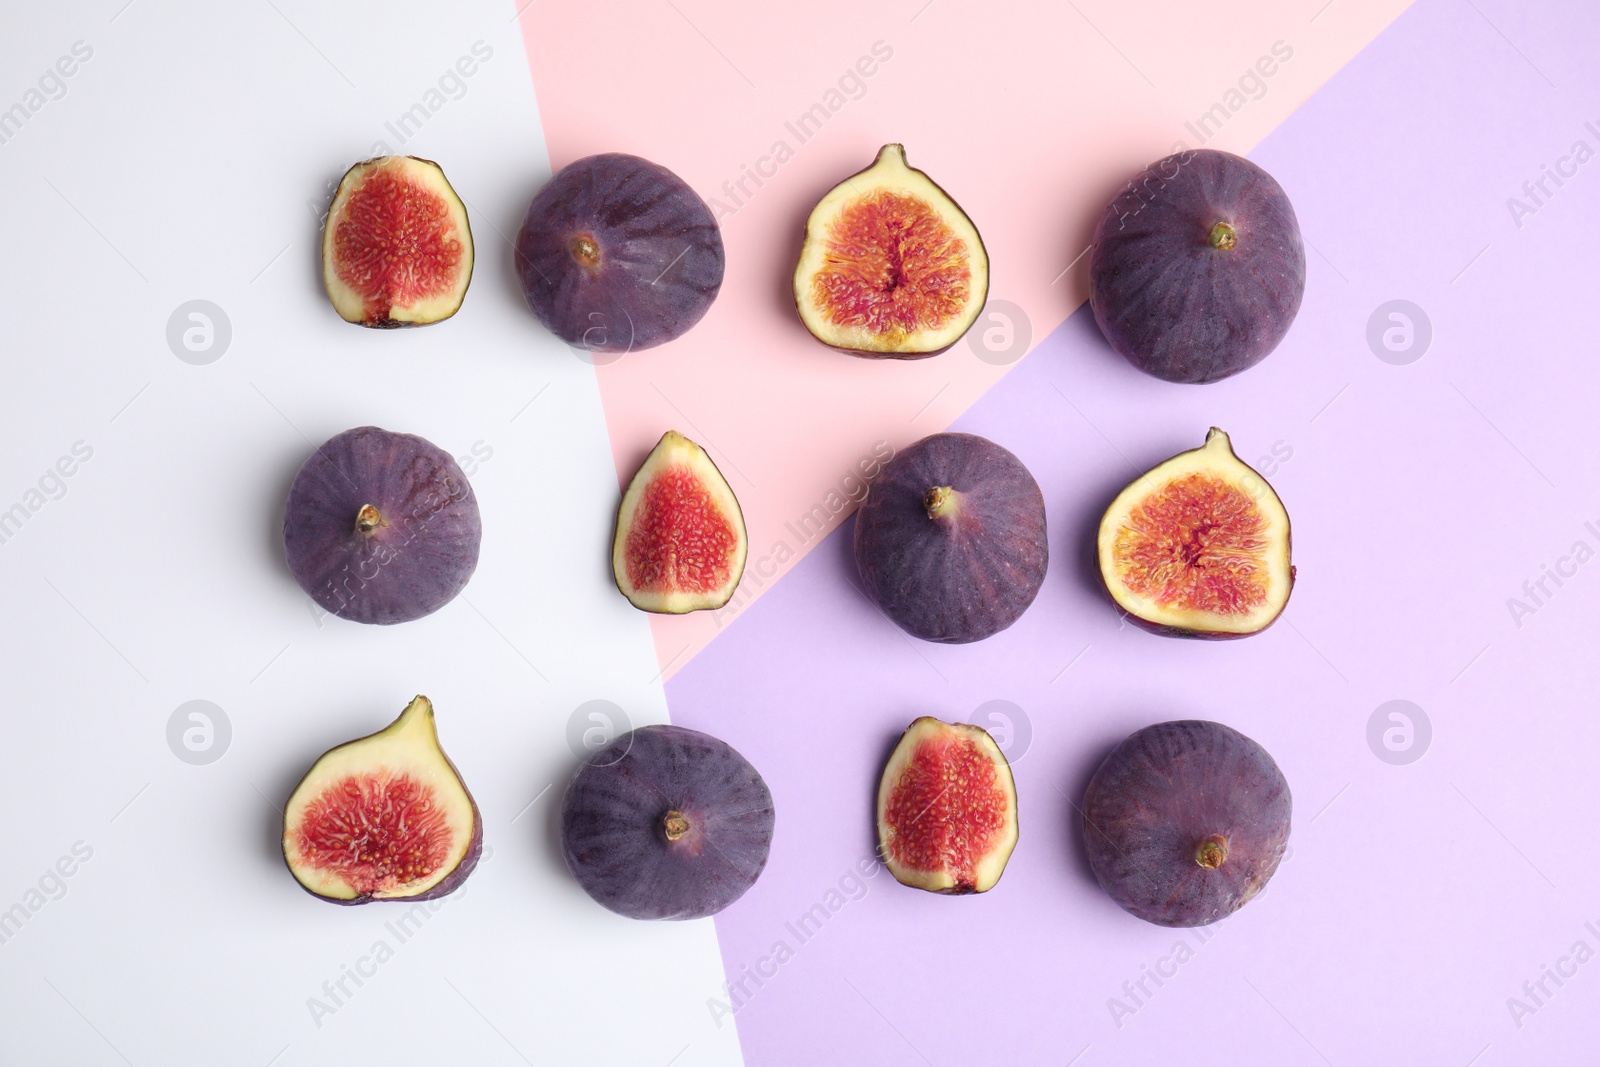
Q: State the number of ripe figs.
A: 12